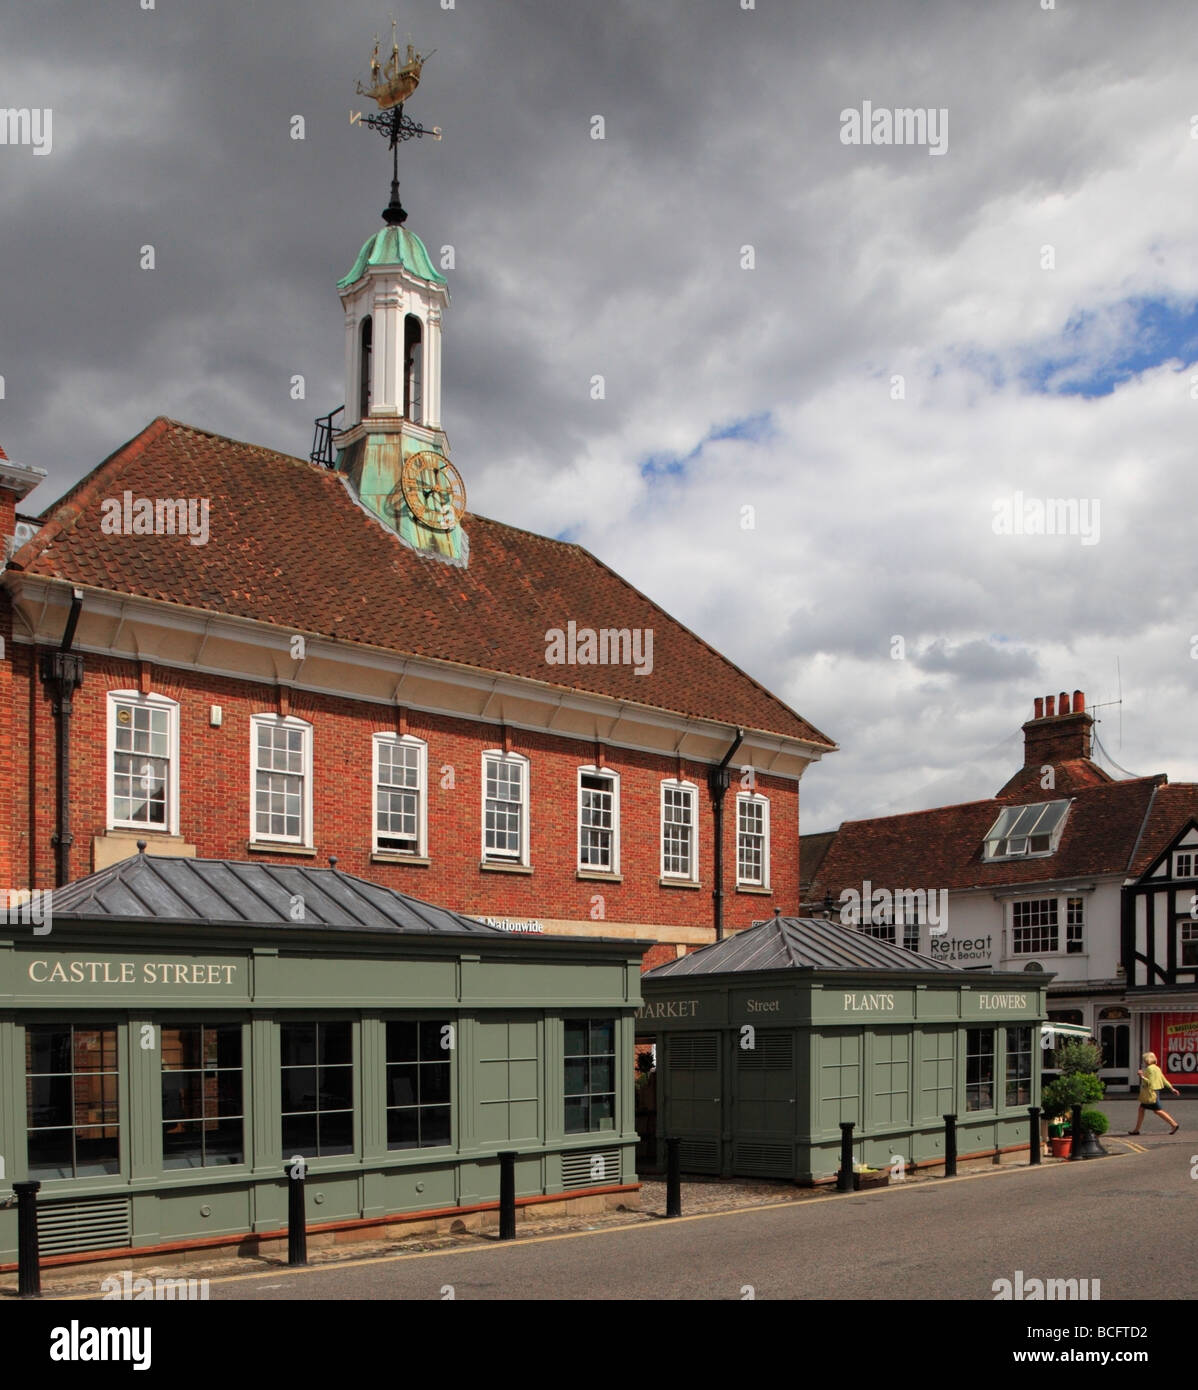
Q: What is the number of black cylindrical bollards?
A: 8